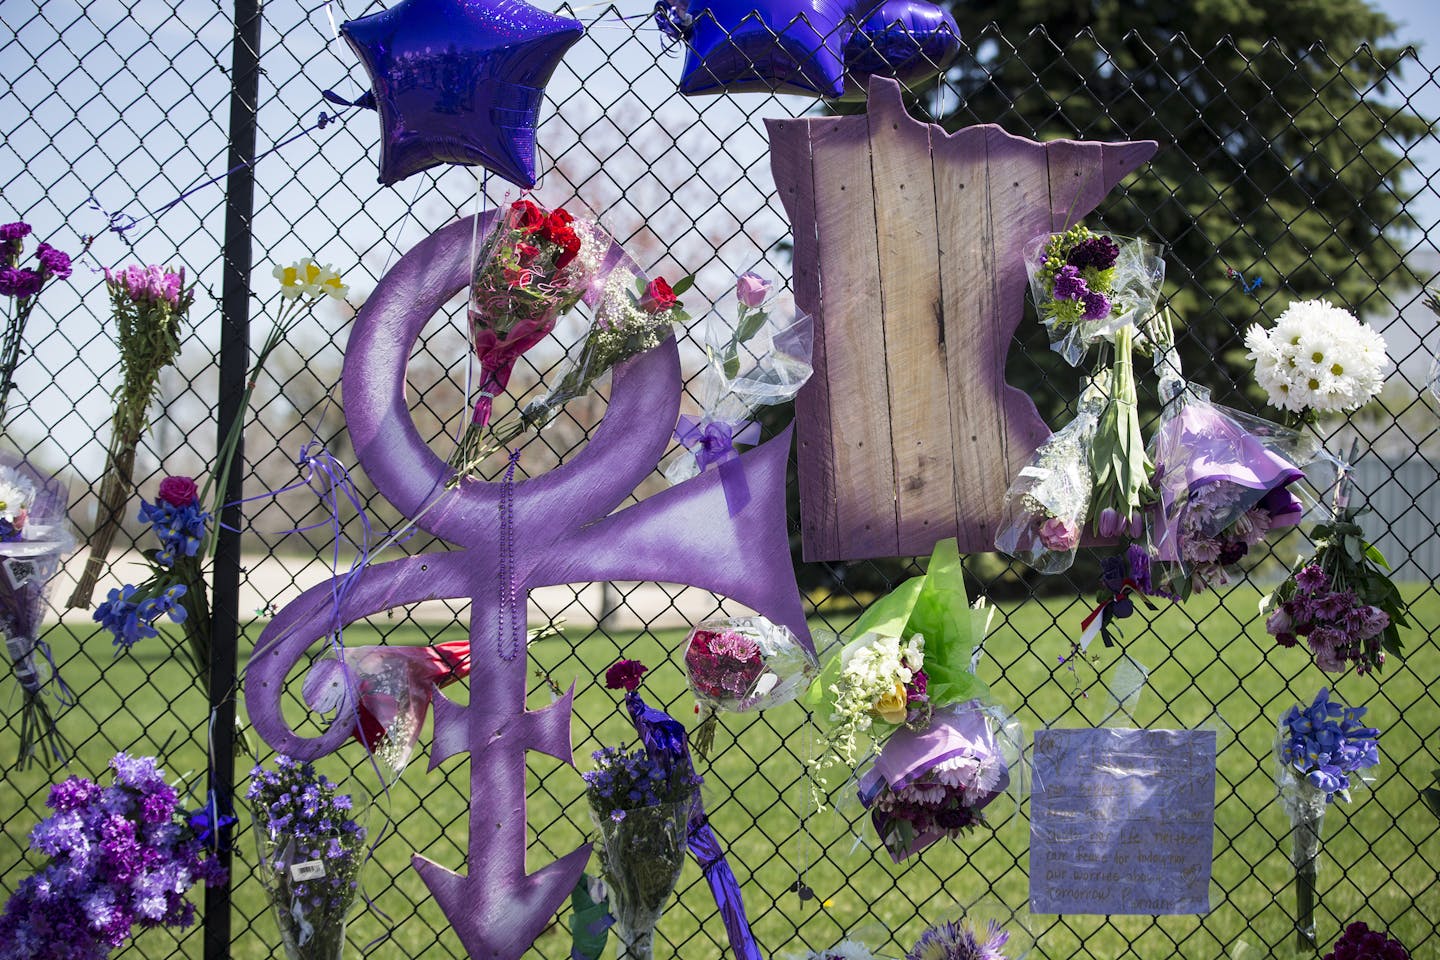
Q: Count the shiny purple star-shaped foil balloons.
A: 2